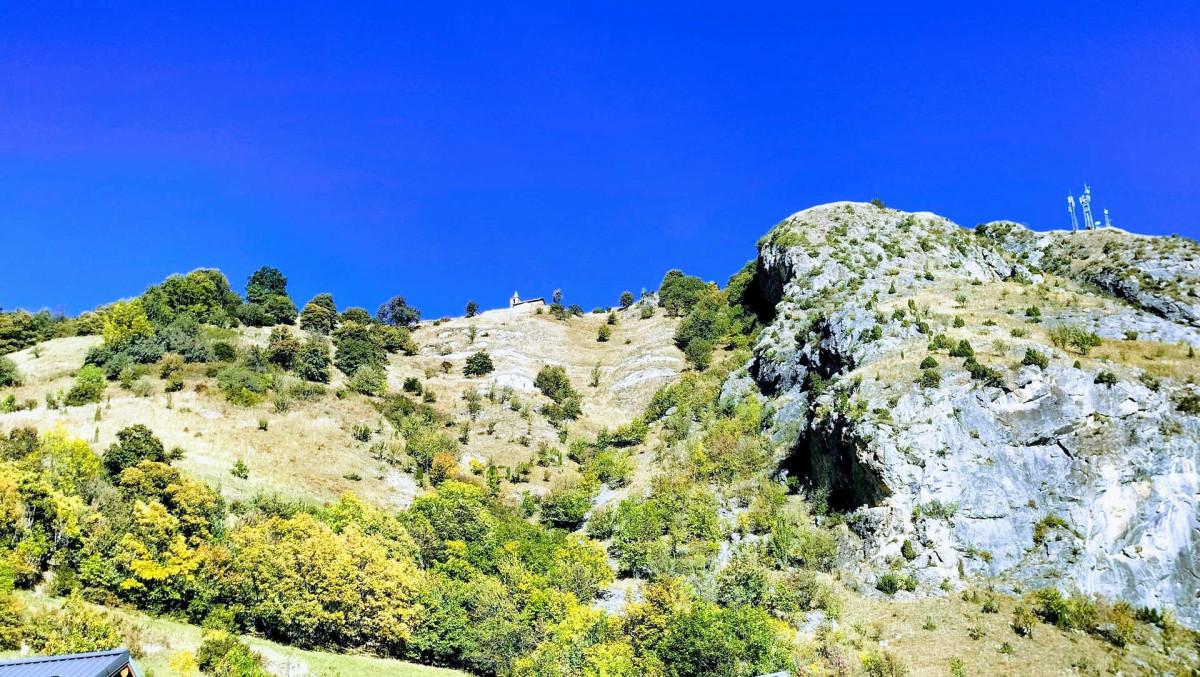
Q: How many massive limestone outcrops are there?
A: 1